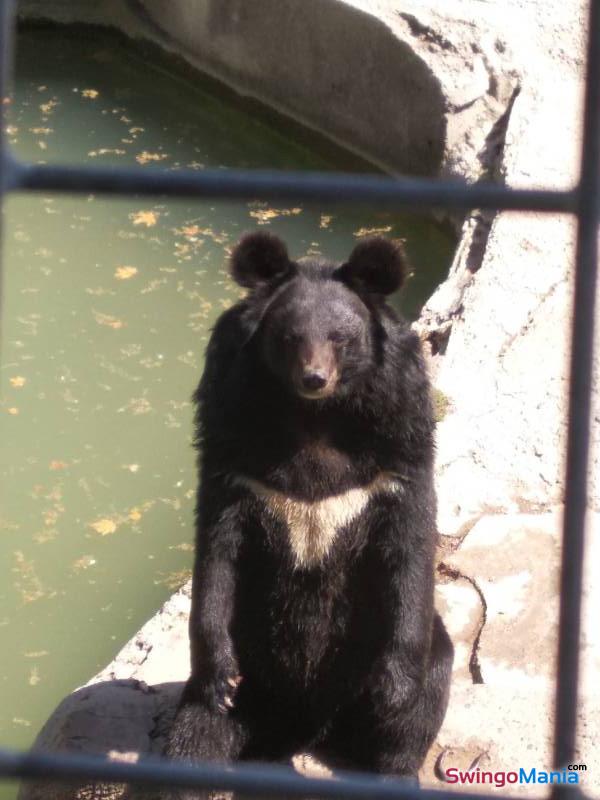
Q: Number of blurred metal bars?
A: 4